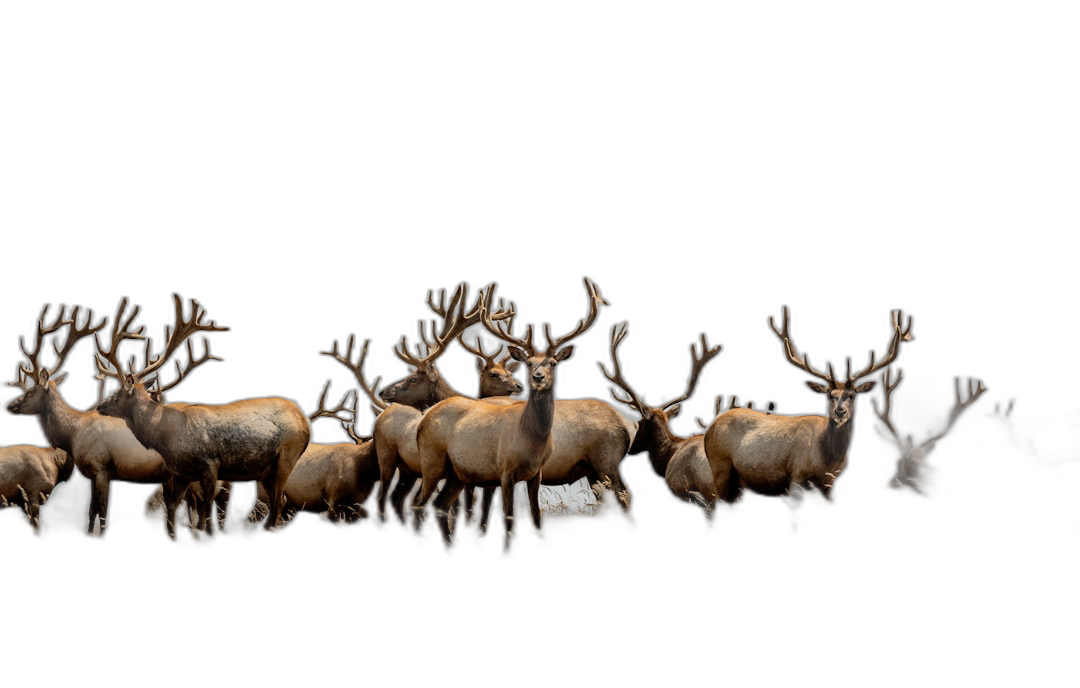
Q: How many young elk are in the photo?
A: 0